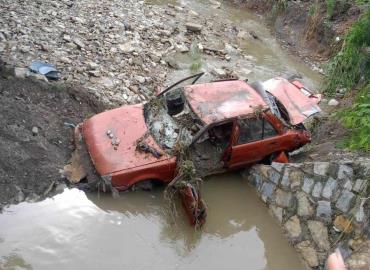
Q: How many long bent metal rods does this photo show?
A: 1